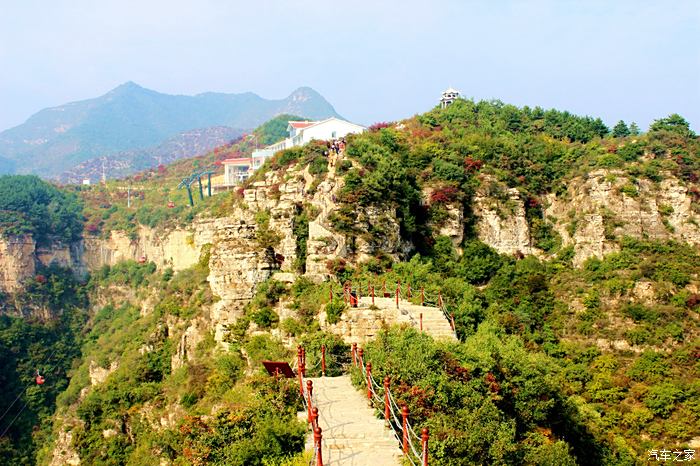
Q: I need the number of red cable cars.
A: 3